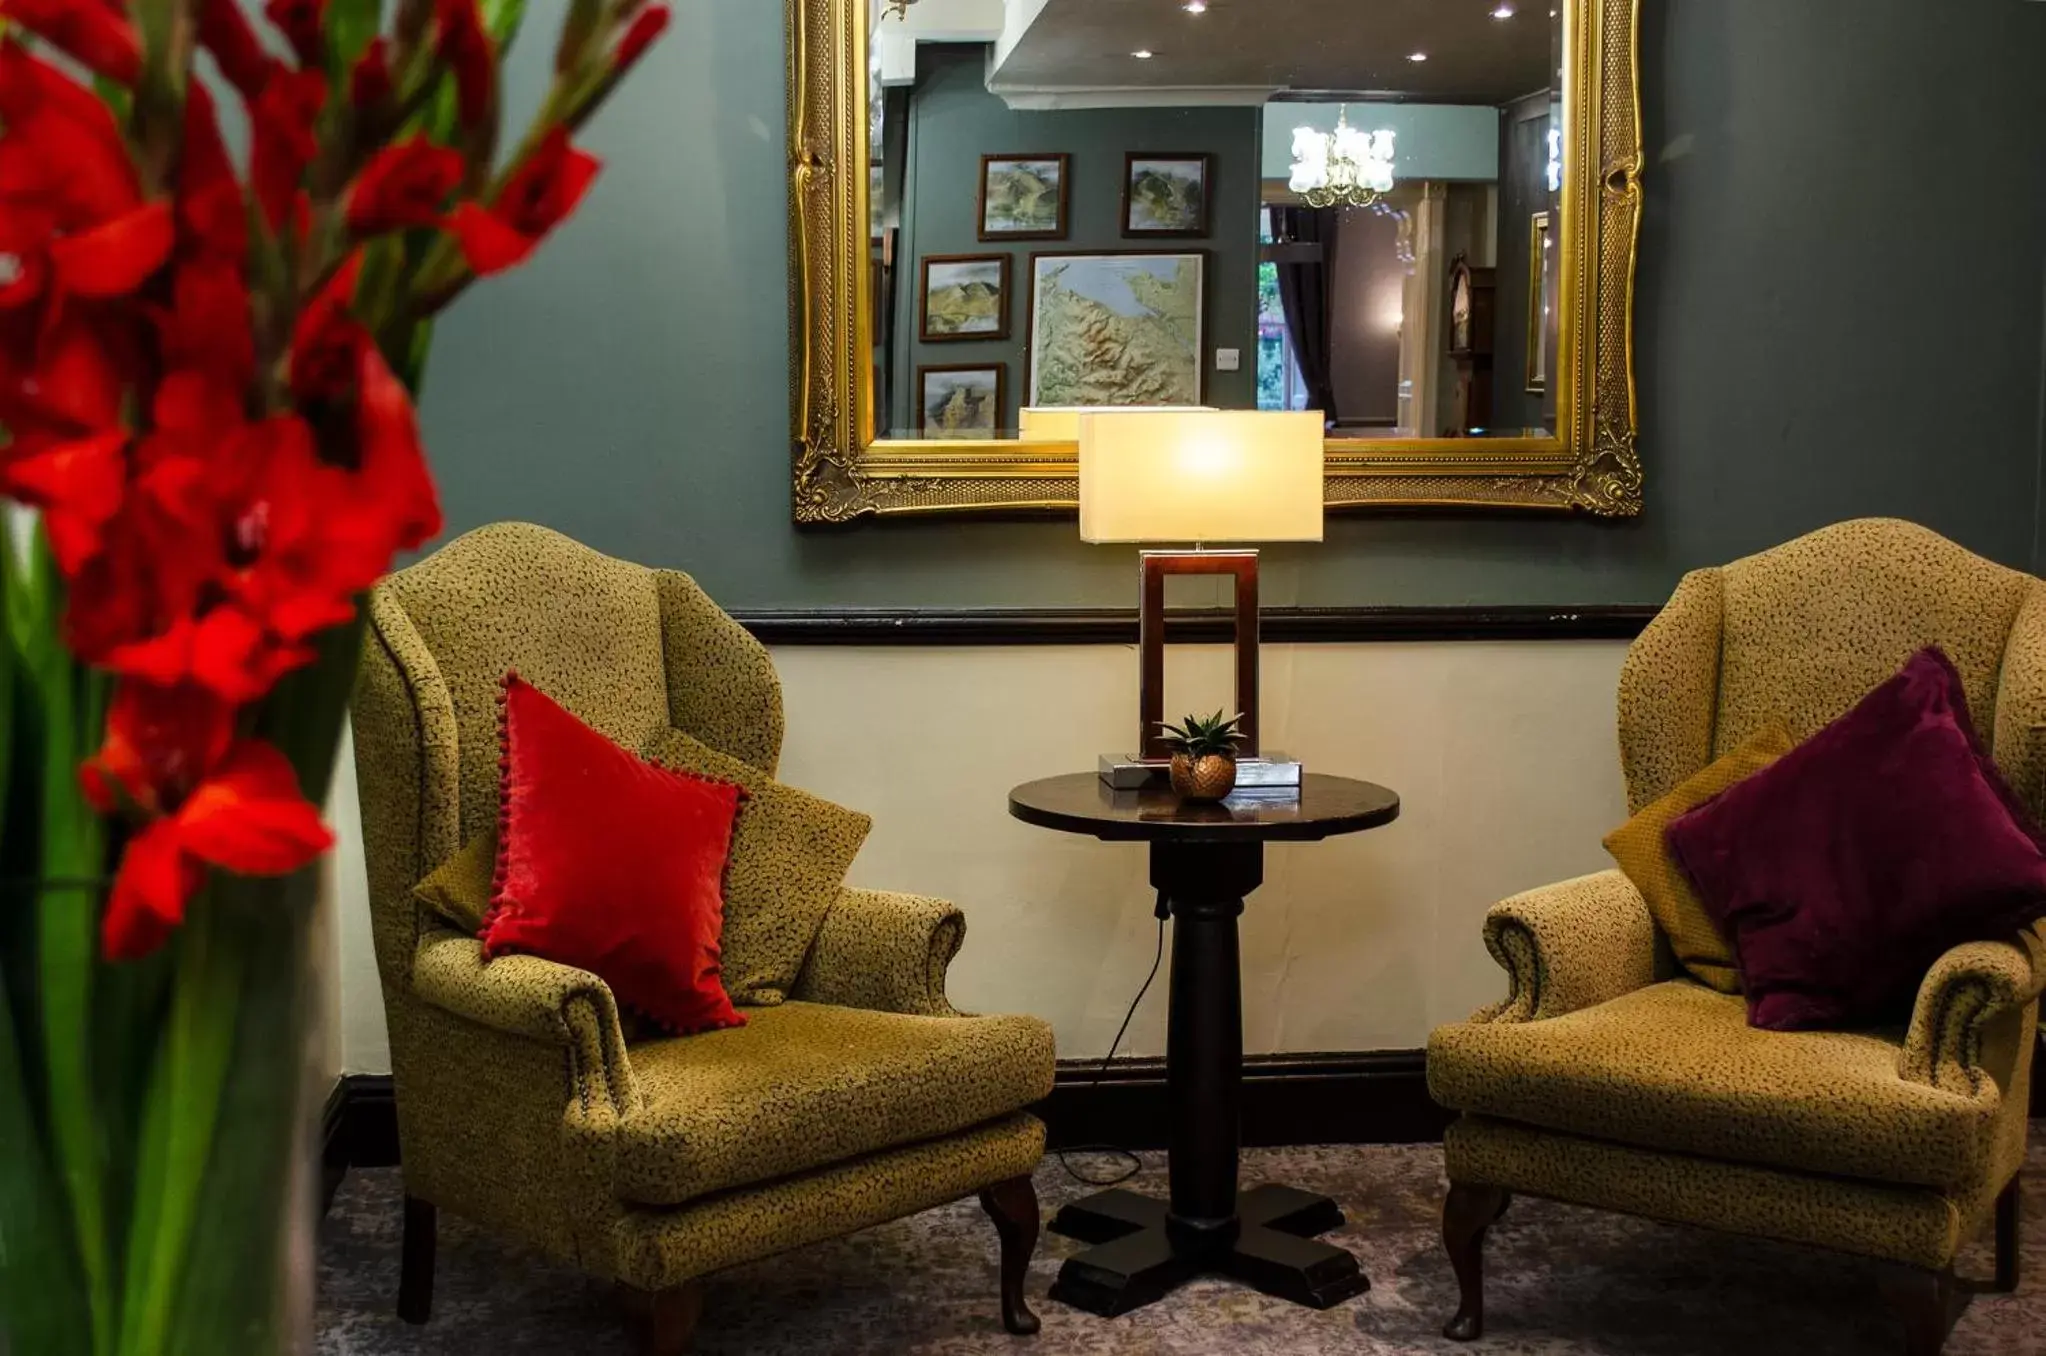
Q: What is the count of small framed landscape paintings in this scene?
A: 4